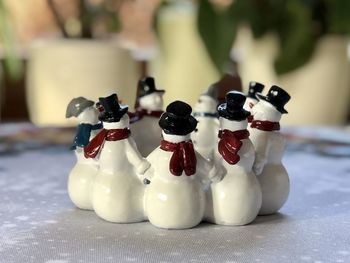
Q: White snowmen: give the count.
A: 8